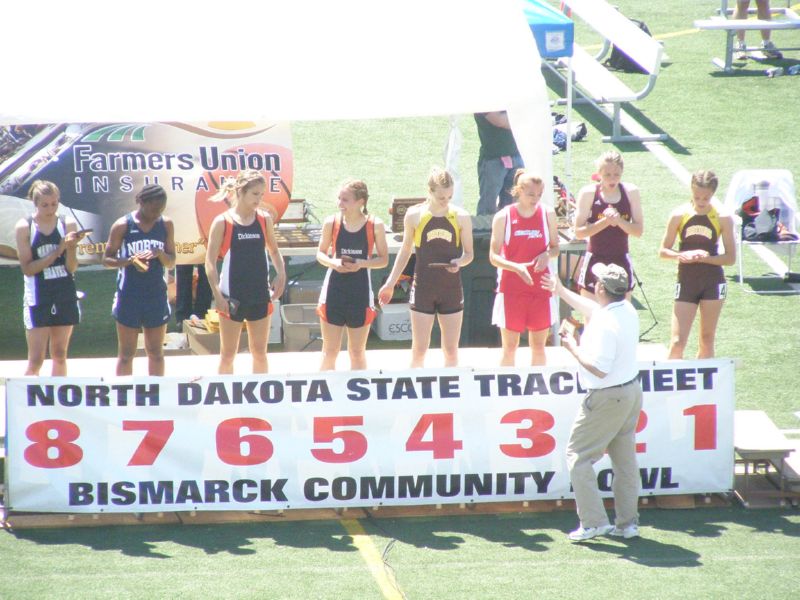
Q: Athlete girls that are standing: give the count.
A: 8